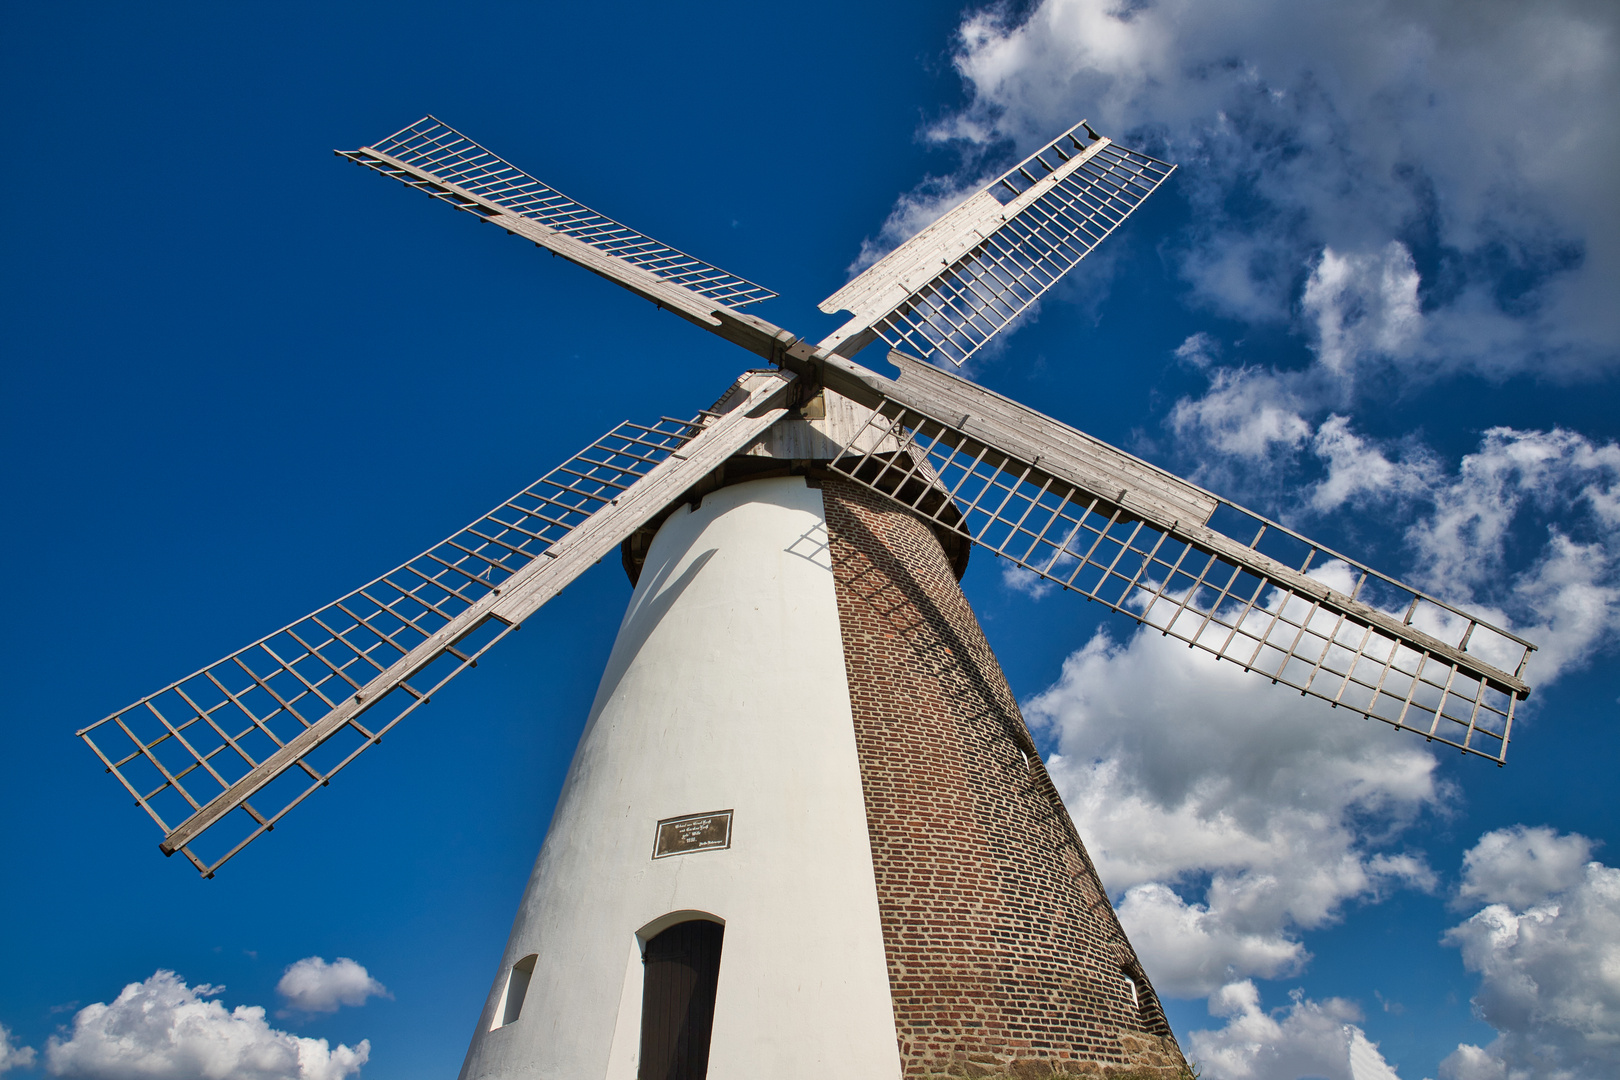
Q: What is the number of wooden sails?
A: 4